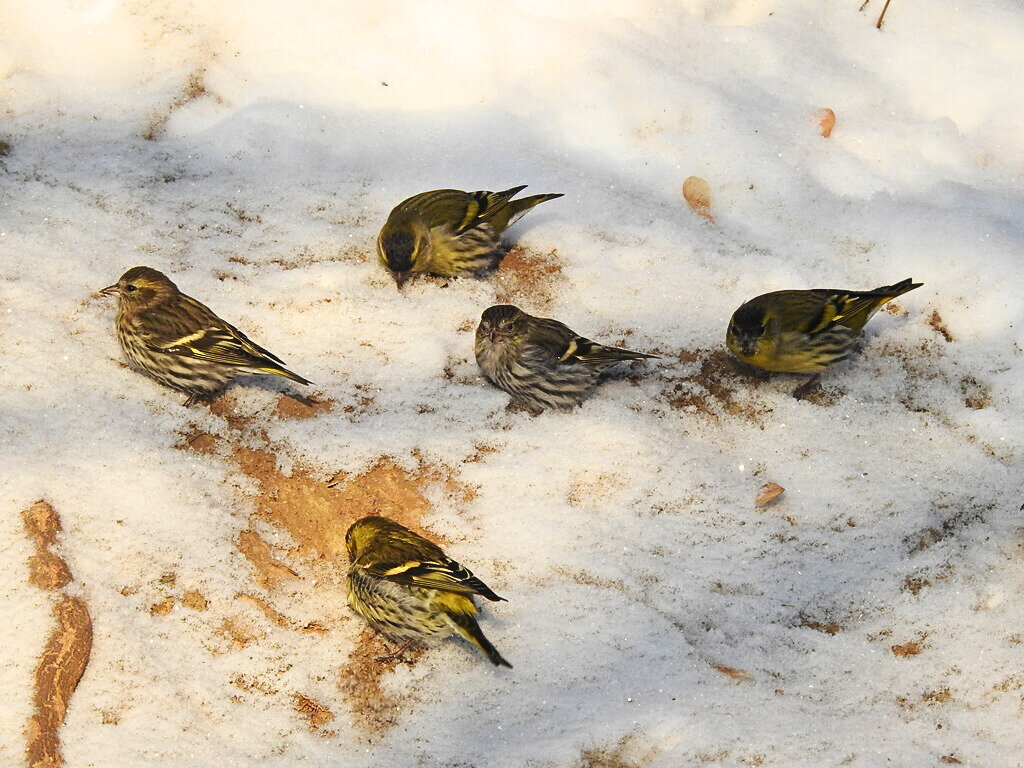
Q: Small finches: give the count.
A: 5